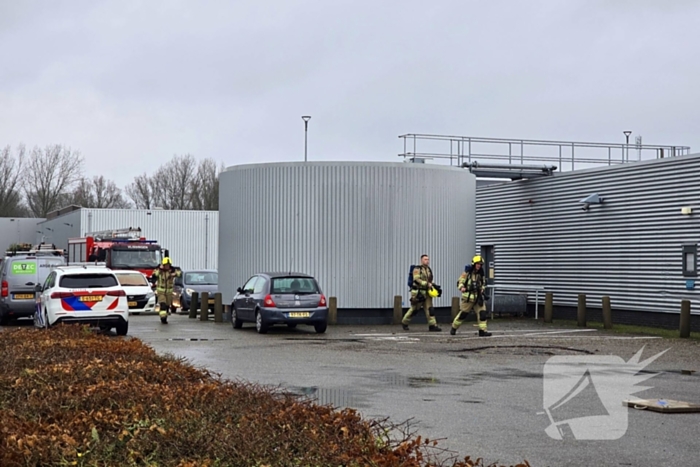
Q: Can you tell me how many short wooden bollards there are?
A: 10